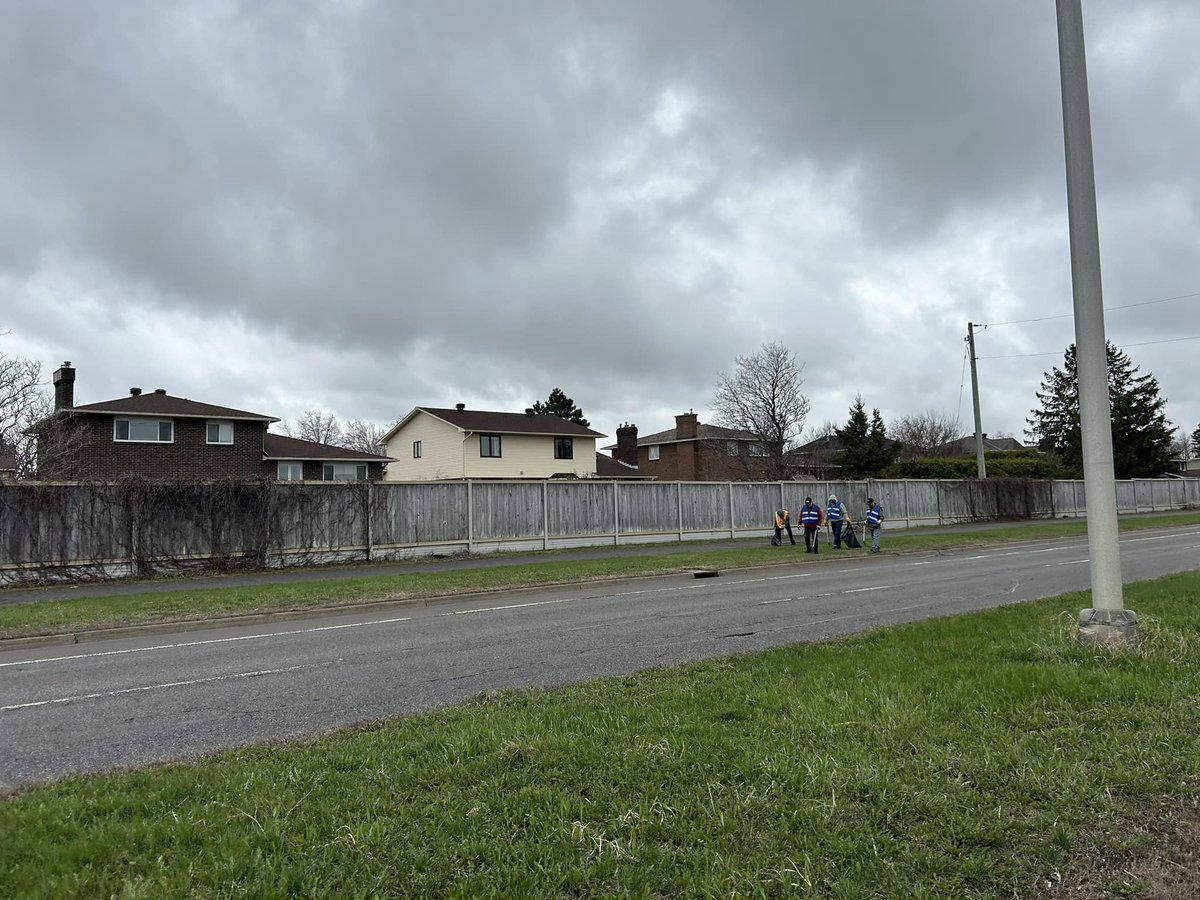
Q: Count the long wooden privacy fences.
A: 1